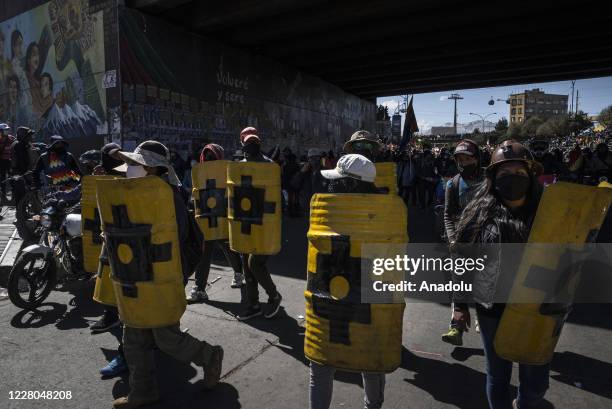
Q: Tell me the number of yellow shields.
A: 8